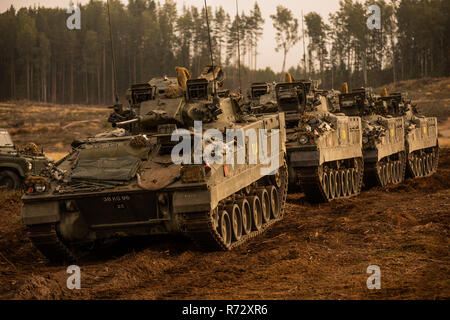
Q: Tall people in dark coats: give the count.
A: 0